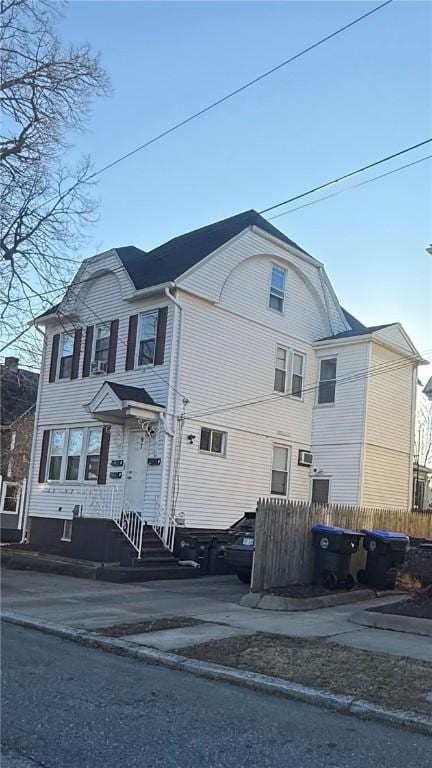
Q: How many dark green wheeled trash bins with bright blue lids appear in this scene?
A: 2